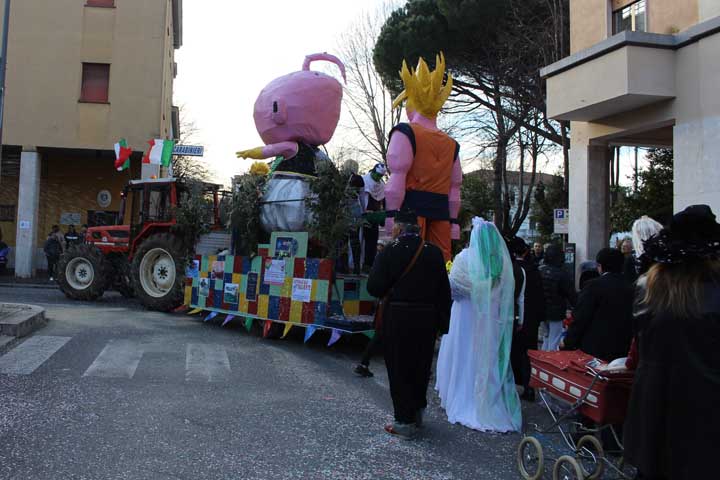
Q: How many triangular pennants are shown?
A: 10